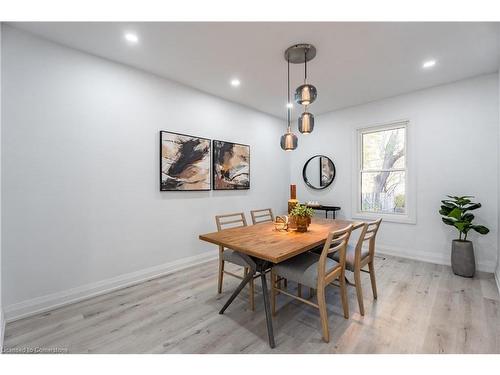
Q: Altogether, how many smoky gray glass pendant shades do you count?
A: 3